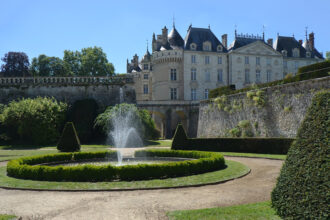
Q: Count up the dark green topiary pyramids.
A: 3